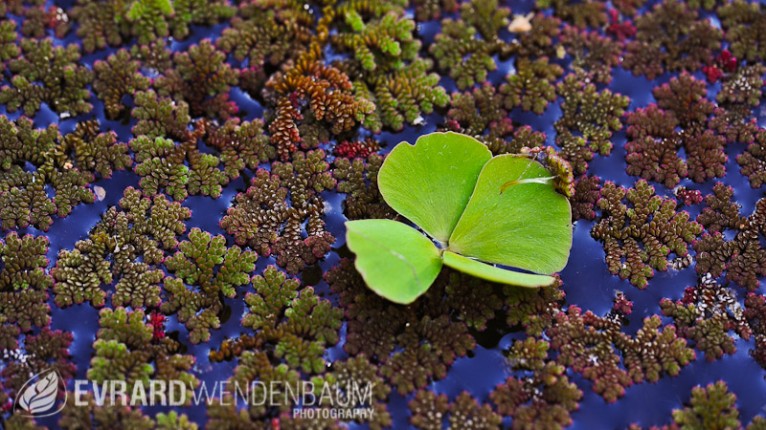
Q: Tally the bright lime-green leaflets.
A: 4